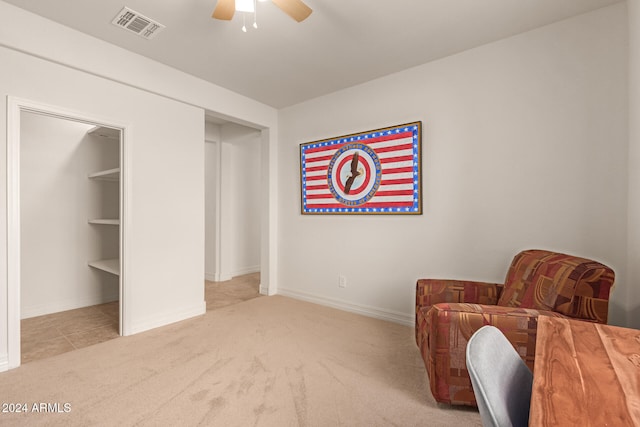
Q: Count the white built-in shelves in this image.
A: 4